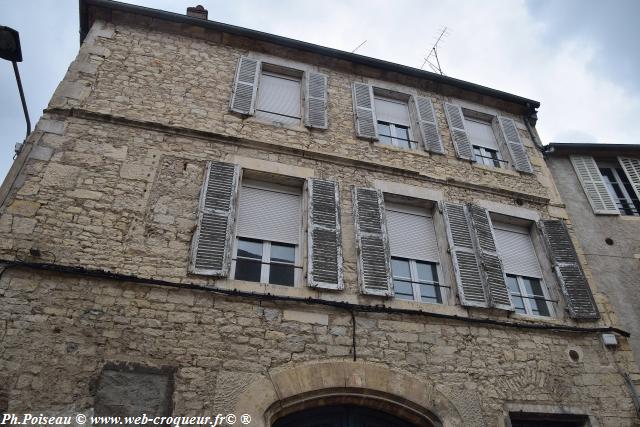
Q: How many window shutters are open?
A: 14